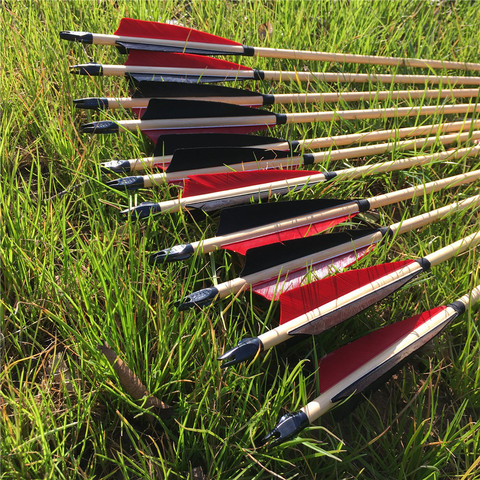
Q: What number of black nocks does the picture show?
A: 11